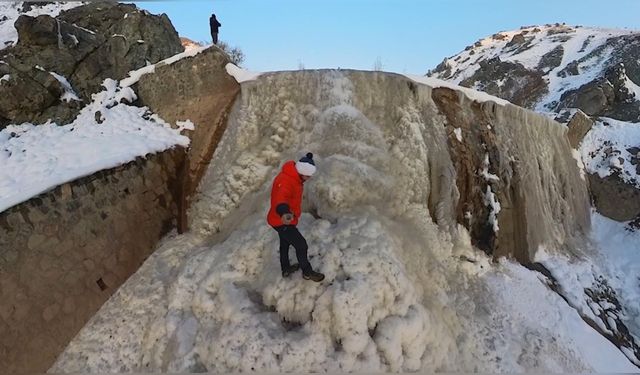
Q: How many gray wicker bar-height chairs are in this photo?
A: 0